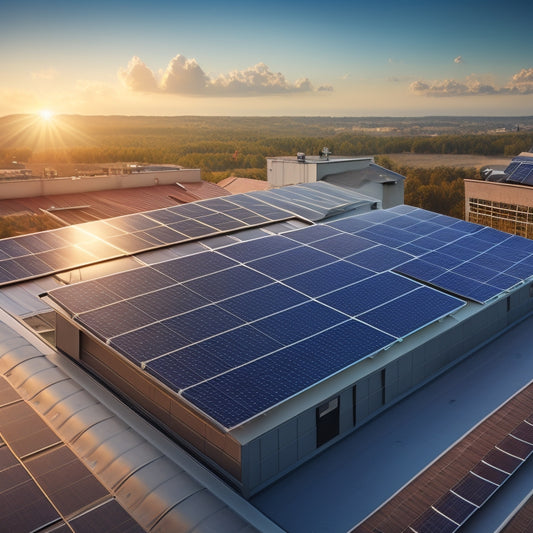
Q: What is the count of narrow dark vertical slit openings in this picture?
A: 3